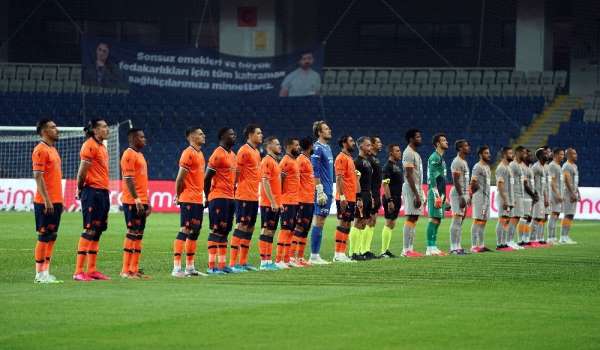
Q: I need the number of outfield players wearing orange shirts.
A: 10